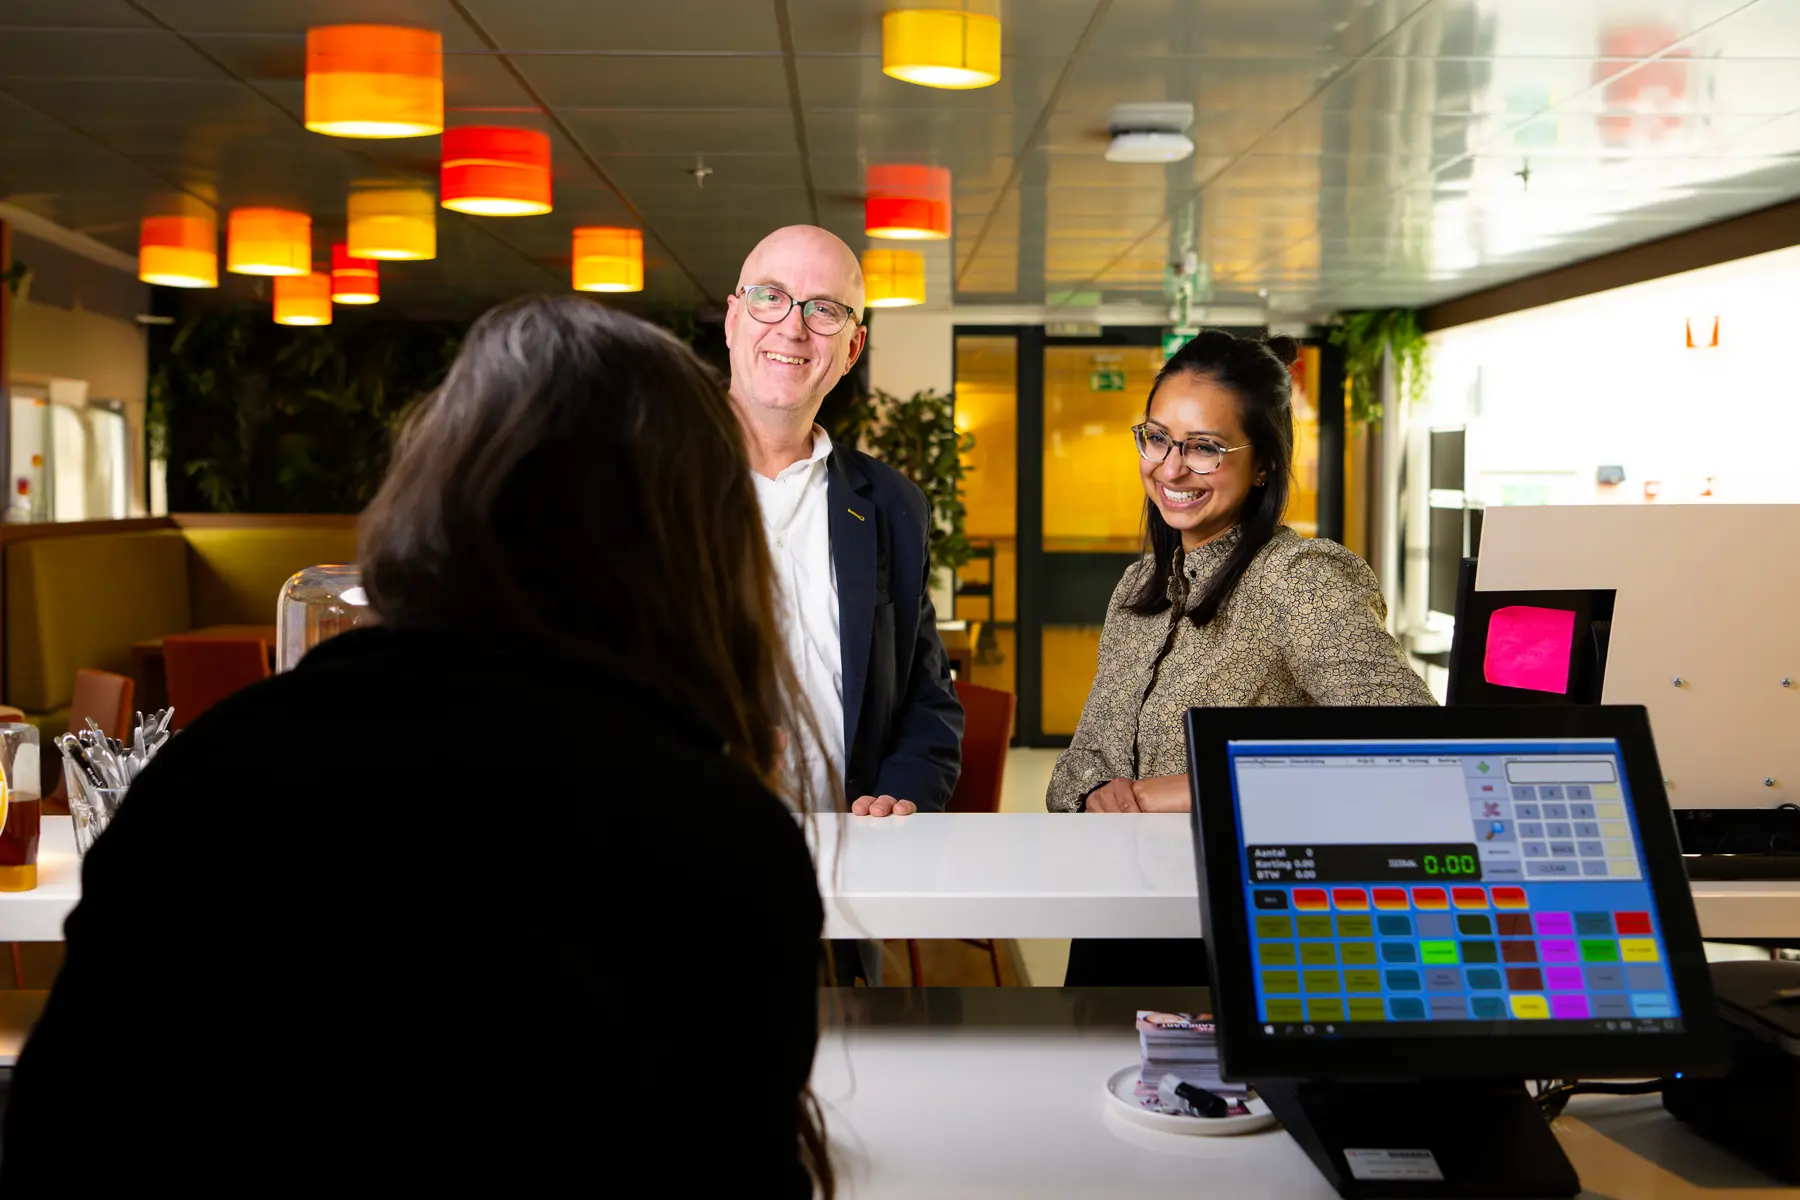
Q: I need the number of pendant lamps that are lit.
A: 11